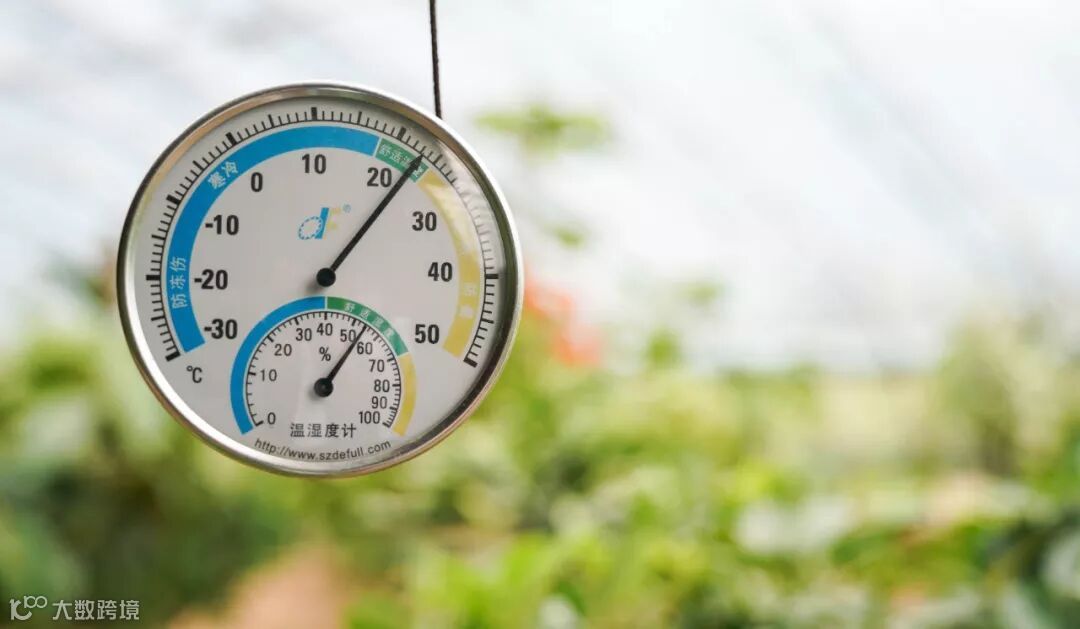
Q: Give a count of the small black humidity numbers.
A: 11